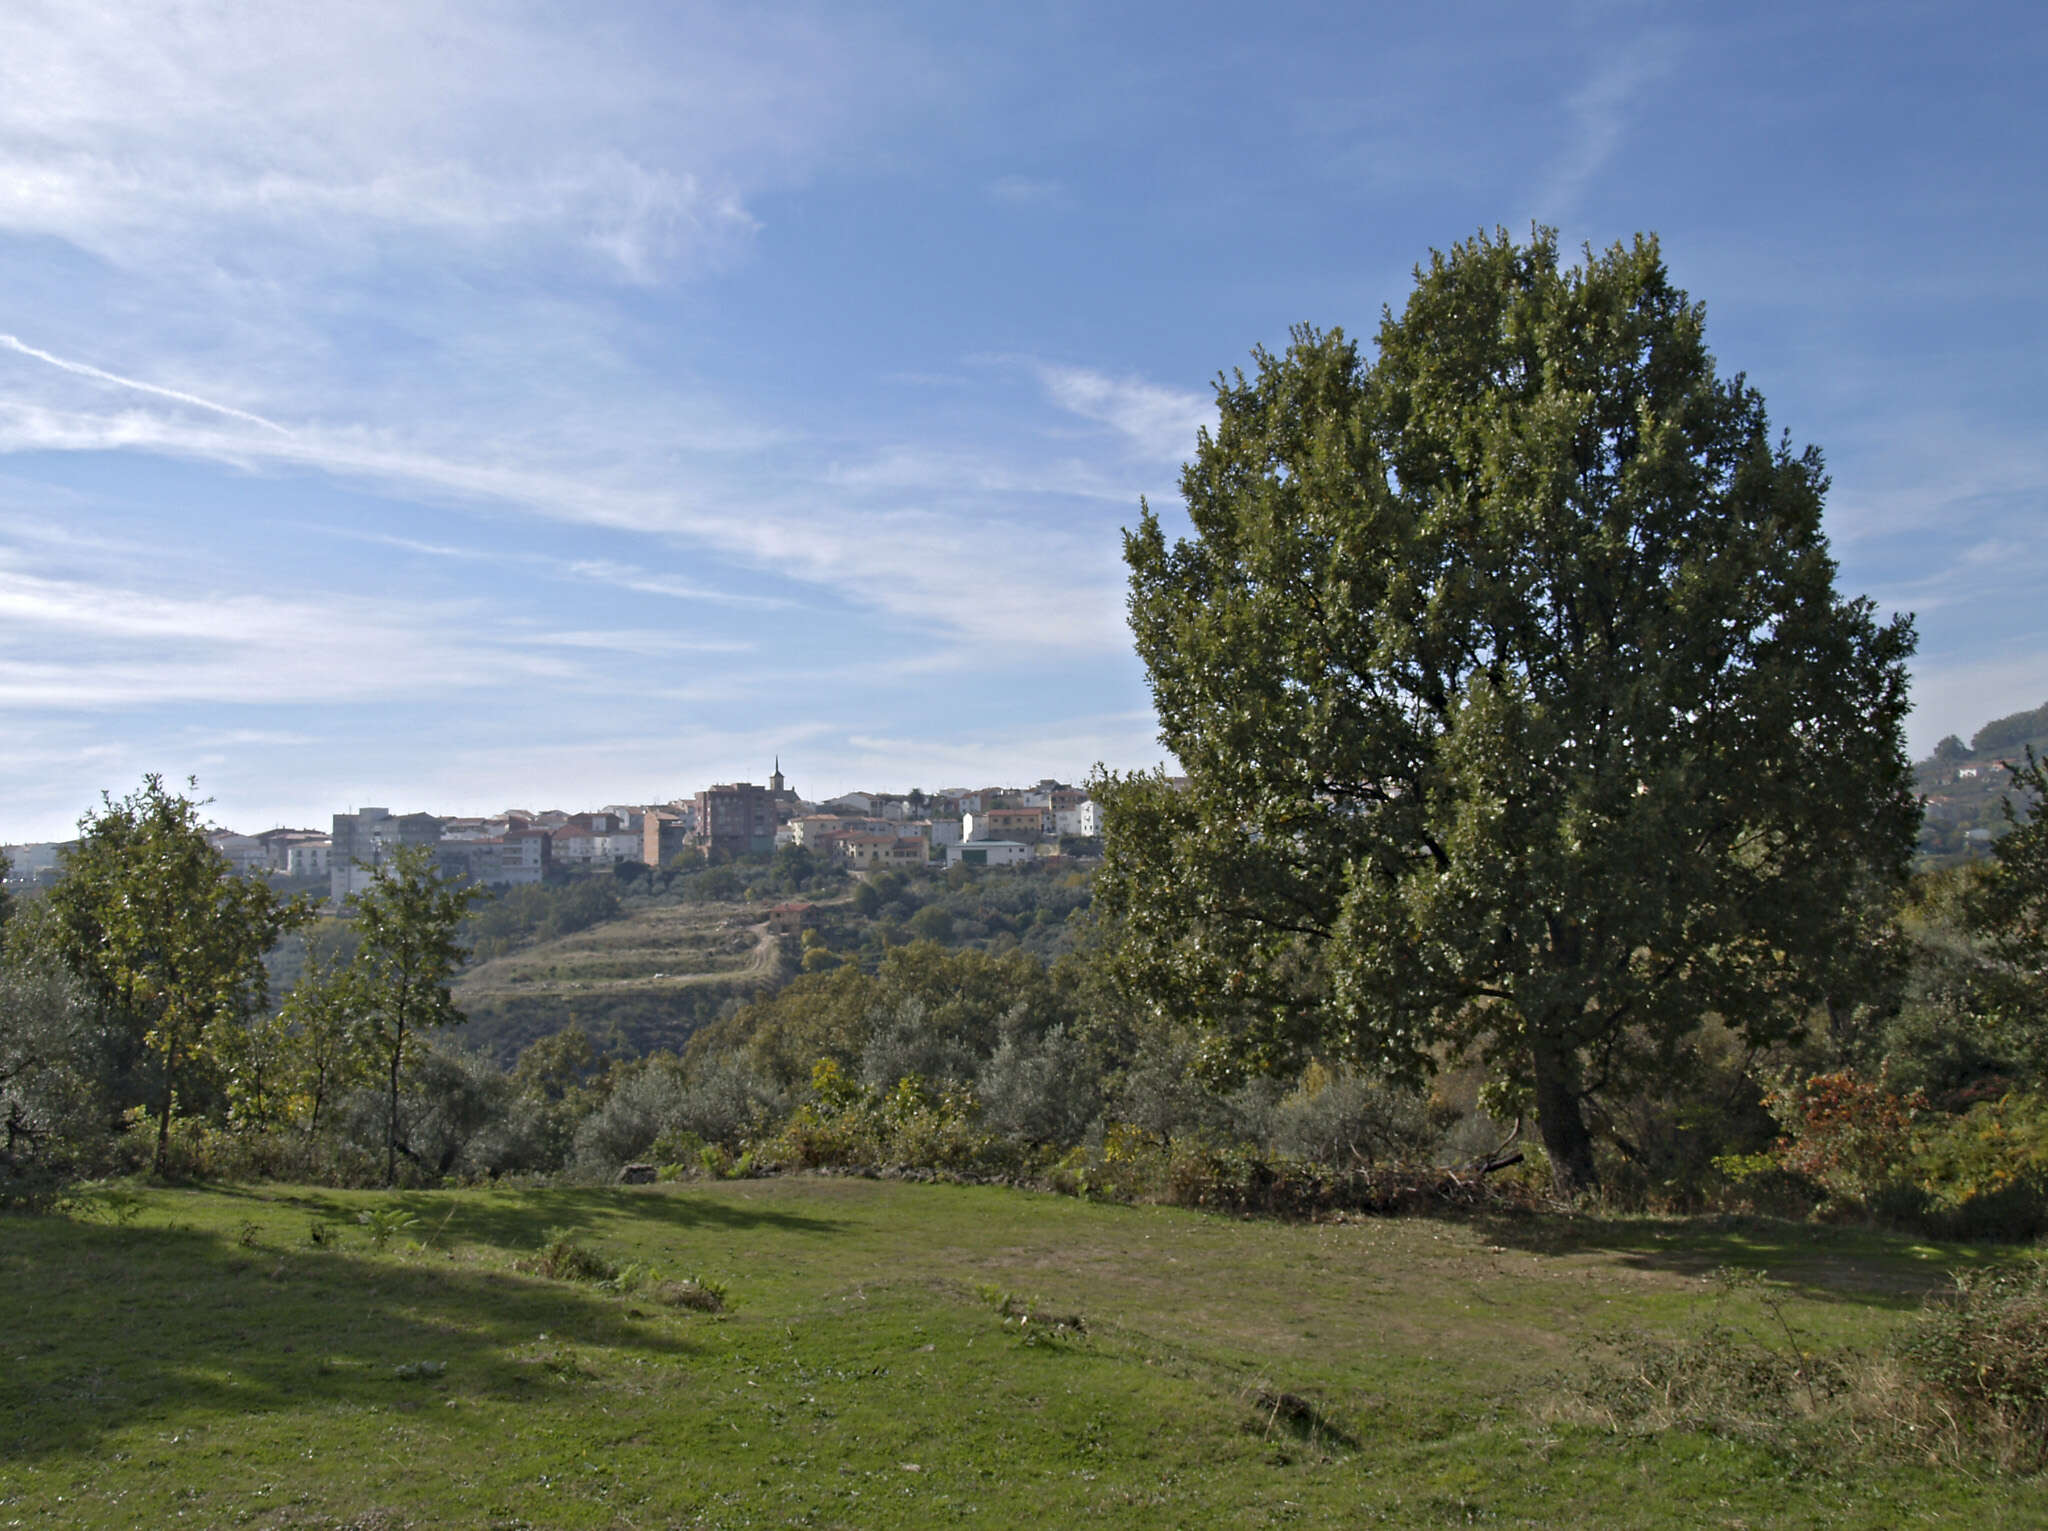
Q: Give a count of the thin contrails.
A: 1